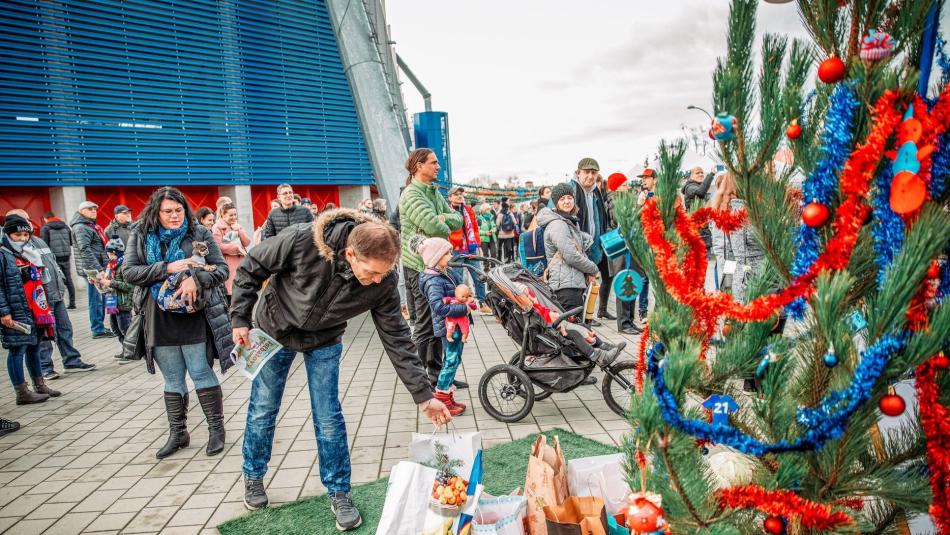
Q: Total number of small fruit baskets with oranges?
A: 1